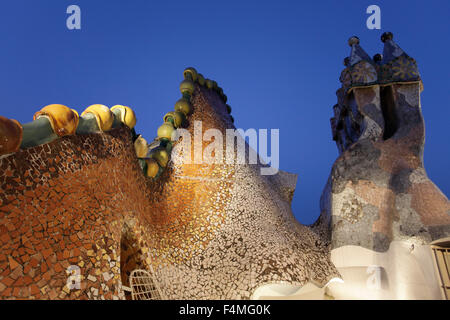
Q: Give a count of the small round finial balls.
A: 4